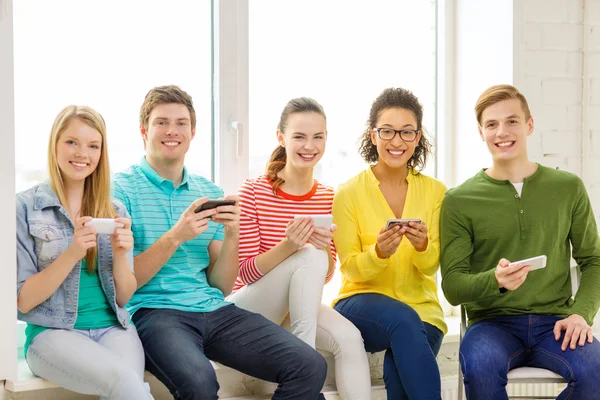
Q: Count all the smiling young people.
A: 5